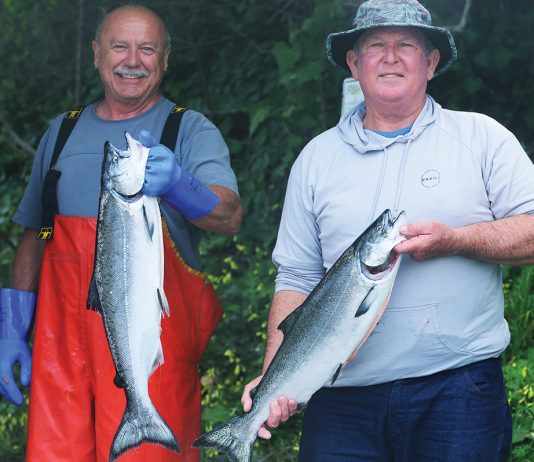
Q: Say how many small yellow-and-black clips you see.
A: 3